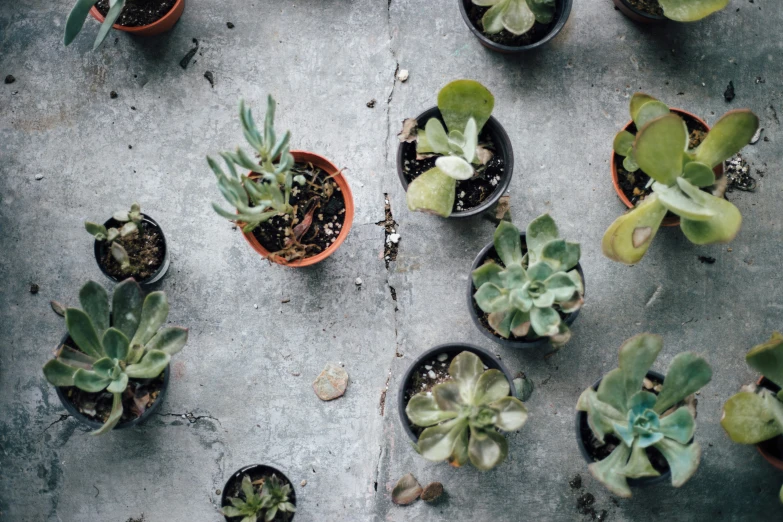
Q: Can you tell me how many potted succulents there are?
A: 13